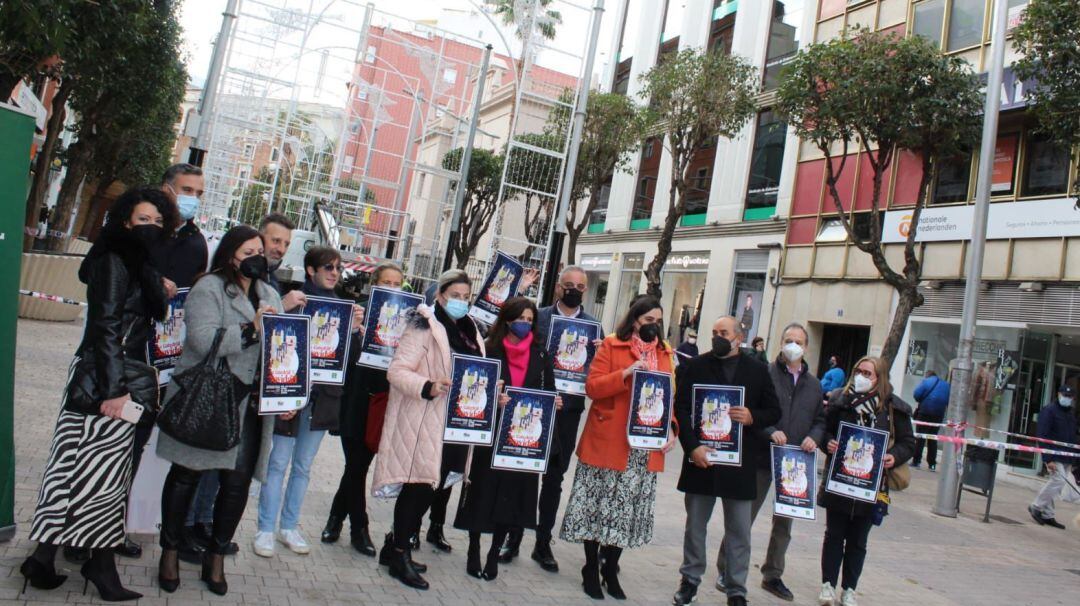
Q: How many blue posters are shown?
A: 12